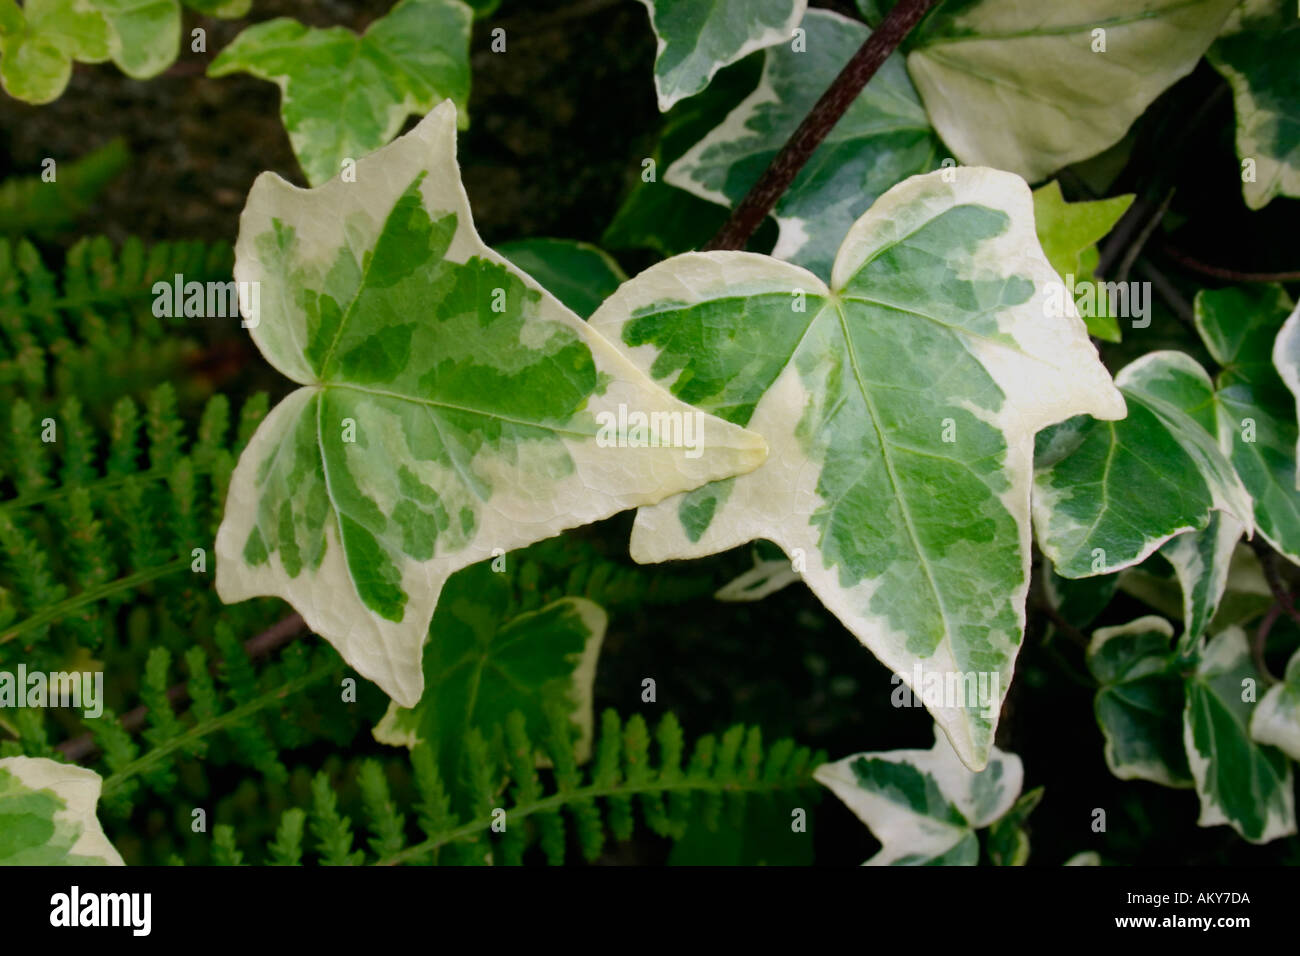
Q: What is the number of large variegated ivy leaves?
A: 2